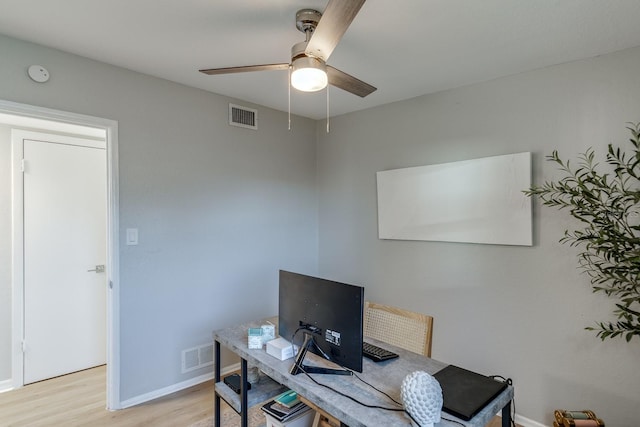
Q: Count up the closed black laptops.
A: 1